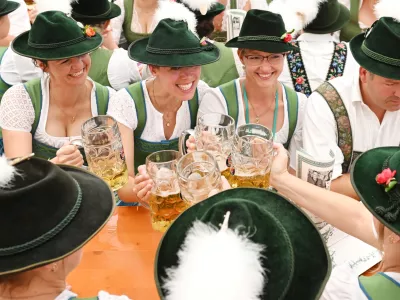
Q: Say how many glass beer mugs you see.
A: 5